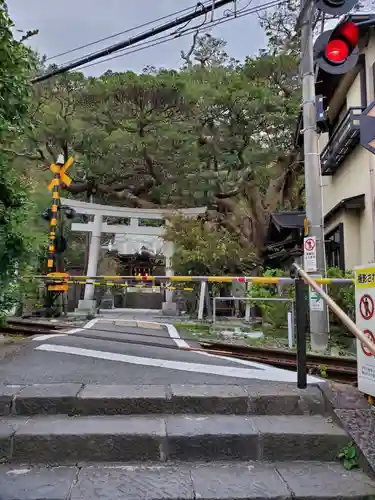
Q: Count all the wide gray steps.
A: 3